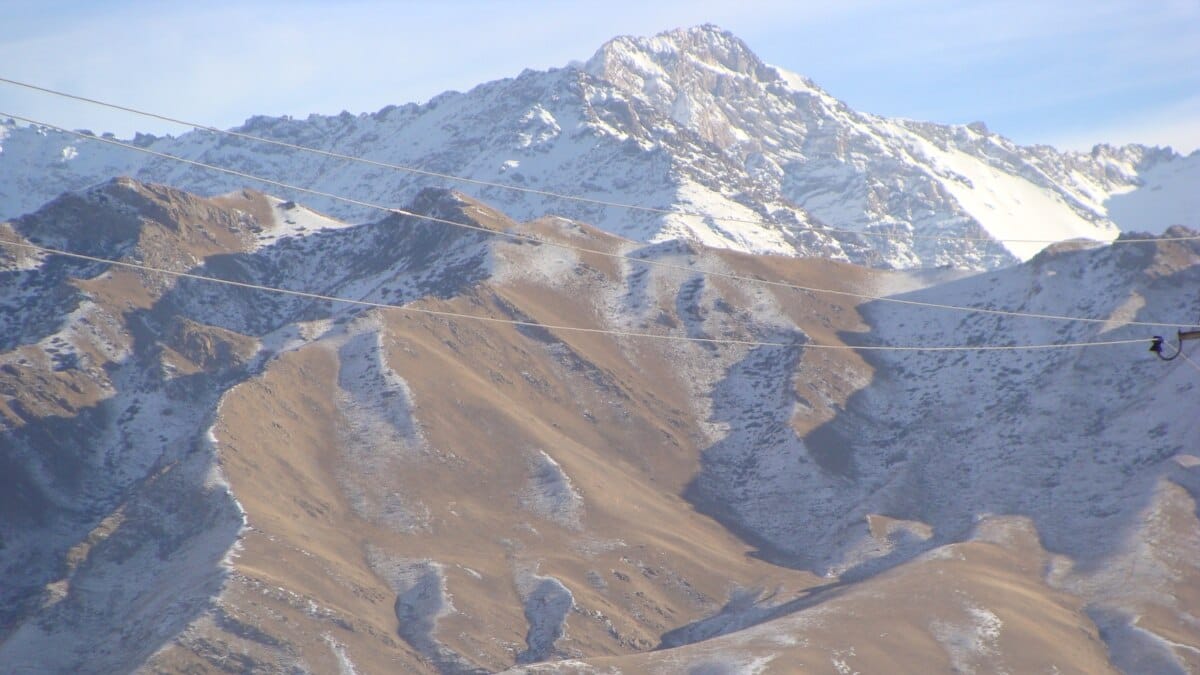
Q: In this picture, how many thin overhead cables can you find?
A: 3